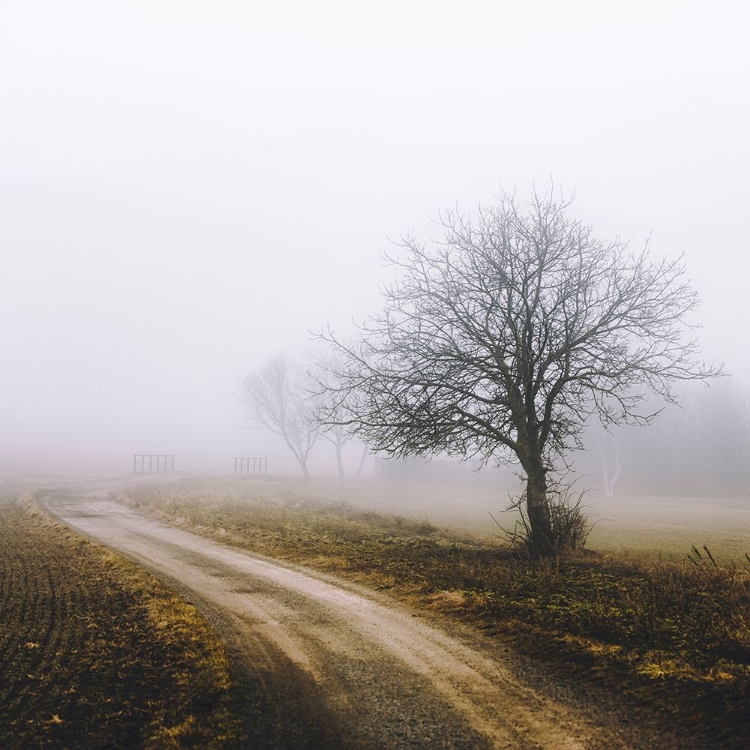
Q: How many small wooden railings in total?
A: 2